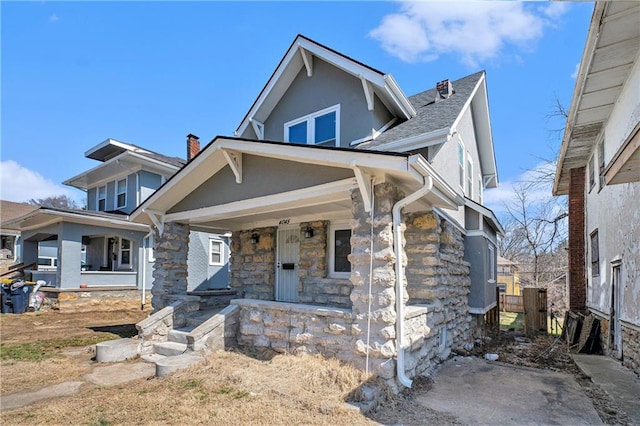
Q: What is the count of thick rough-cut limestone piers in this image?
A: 2